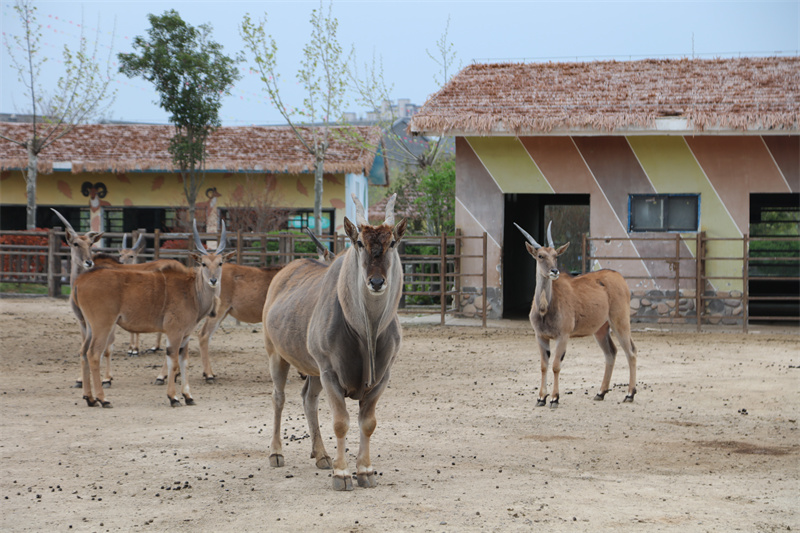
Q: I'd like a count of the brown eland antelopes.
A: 5